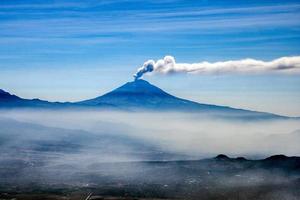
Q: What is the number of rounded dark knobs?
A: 3